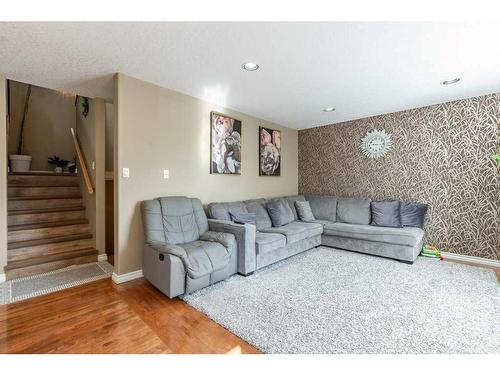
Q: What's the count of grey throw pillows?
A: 5